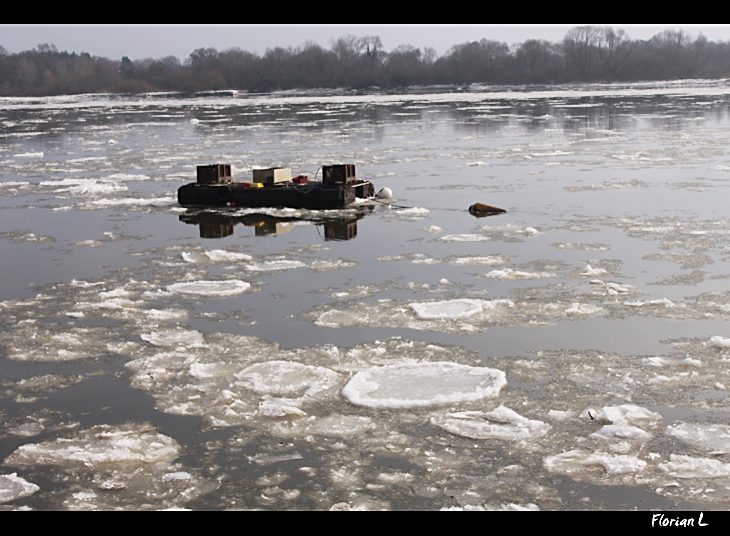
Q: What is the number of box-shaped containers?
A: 3